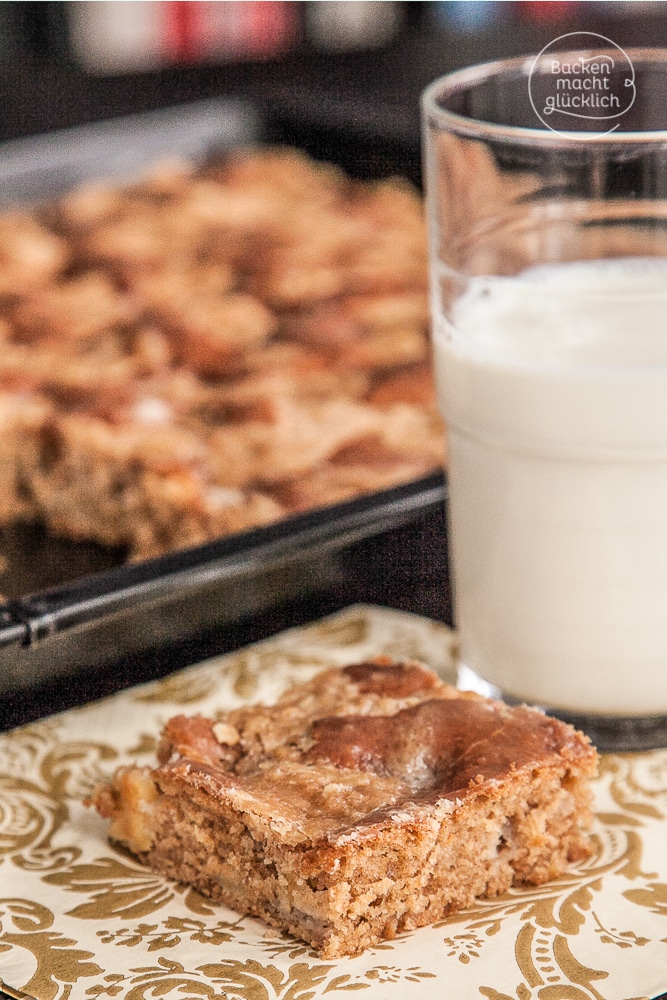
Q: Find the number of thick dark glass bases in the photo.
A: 1